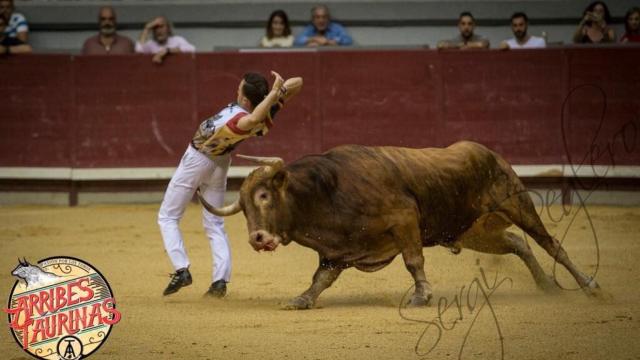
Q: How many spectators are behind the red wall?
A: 10